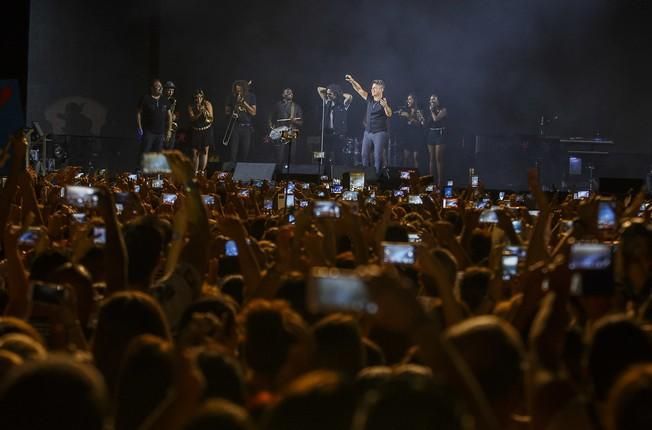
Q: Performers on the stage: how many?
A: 9